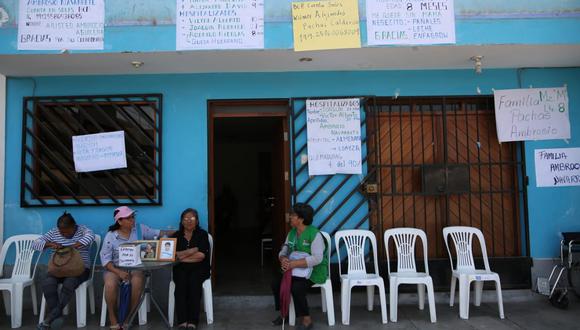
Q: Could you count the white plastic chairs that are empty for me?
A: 4